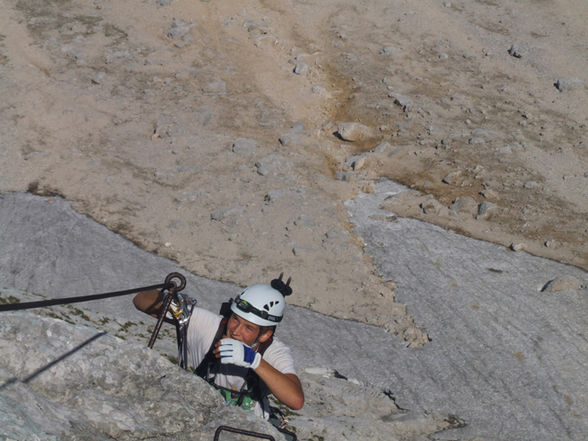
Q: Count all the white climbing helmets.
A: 1